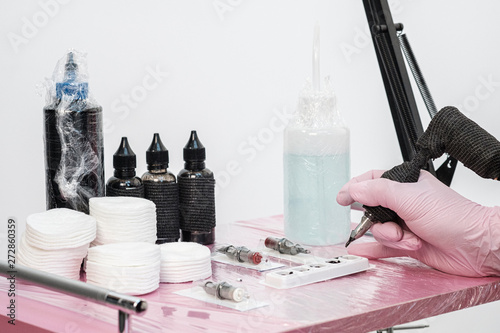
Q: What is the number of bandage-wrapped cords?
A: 1